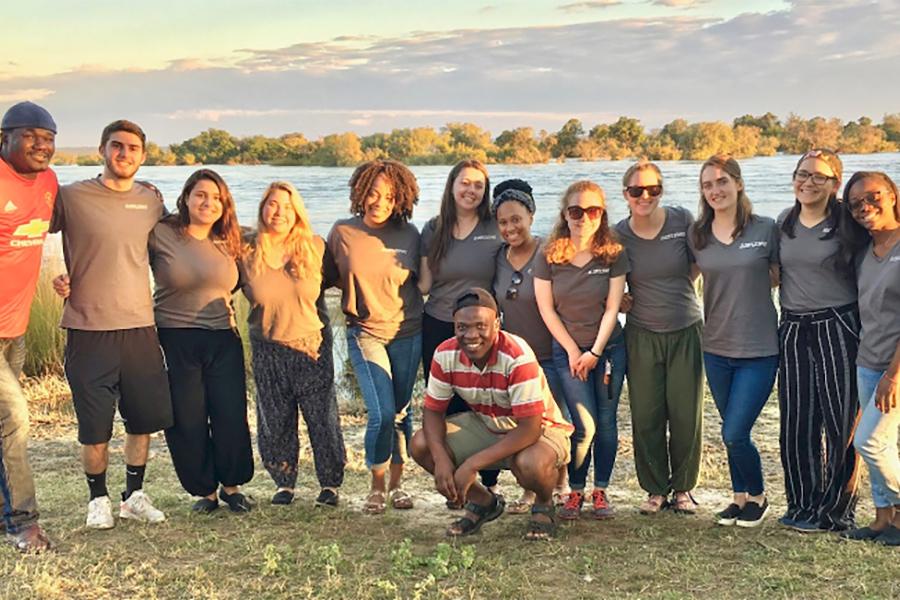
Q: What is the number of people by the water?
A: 13